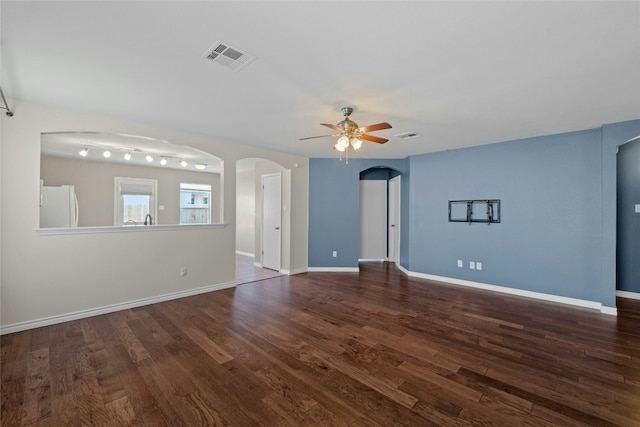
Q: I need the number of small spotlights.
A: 6